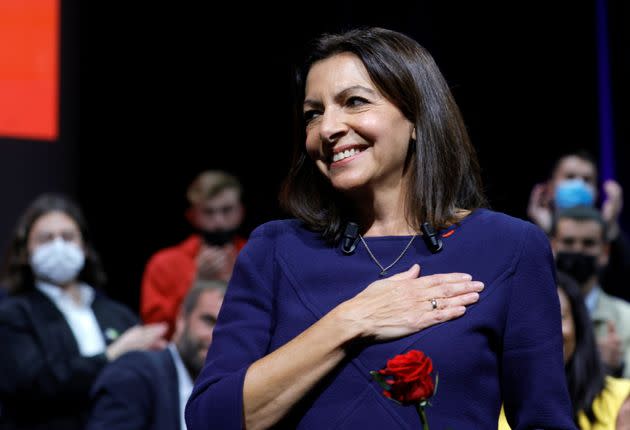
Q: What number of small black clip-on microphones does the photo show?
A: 2